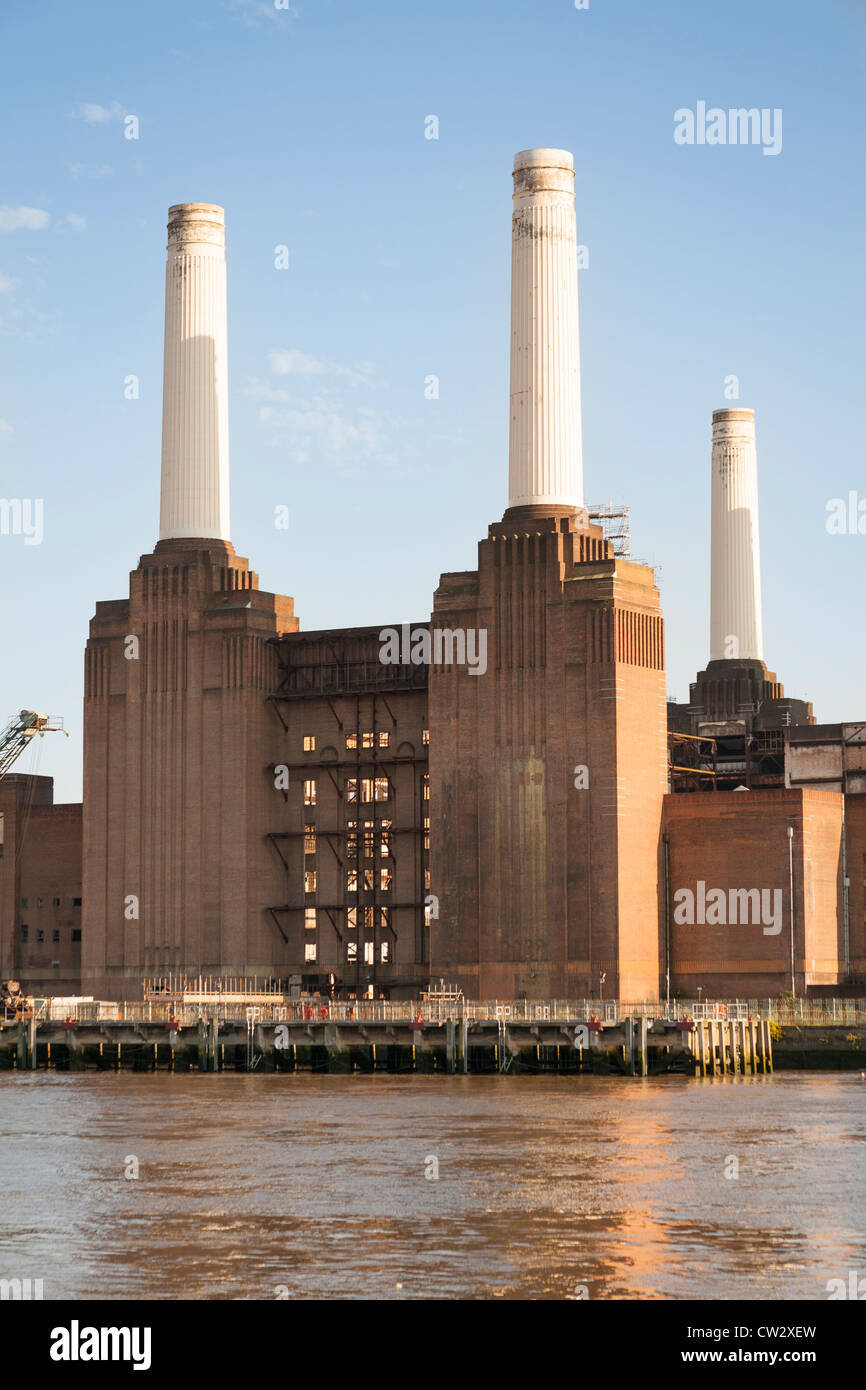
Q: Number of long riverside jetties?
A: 1